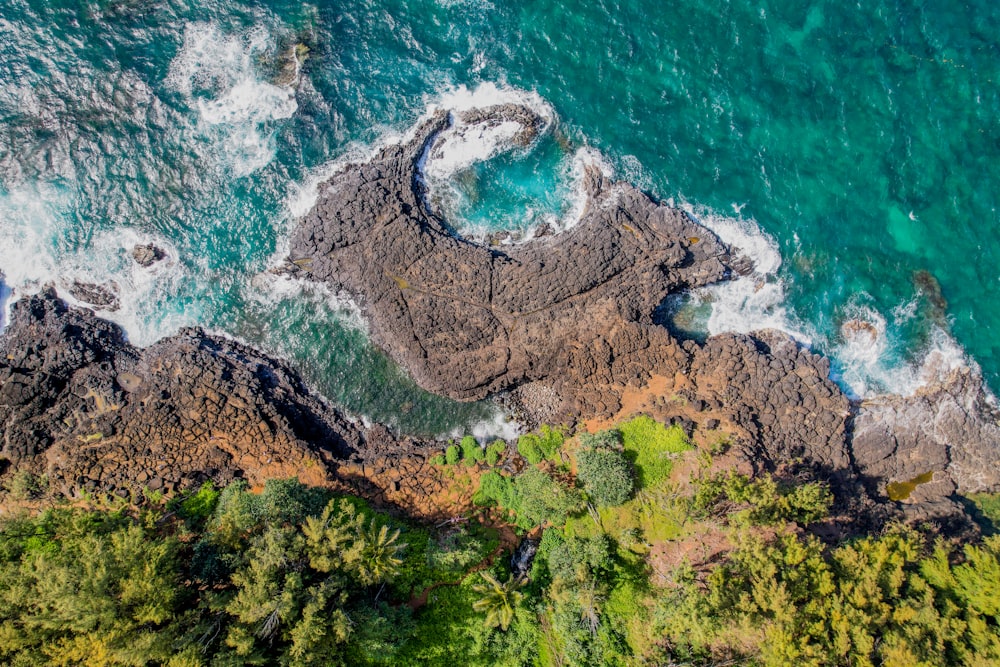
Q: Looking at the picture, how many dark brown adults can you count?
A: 0